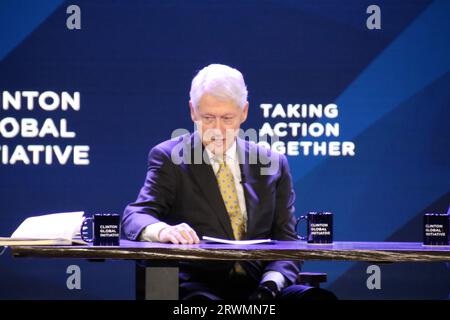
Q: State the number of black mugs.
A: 3